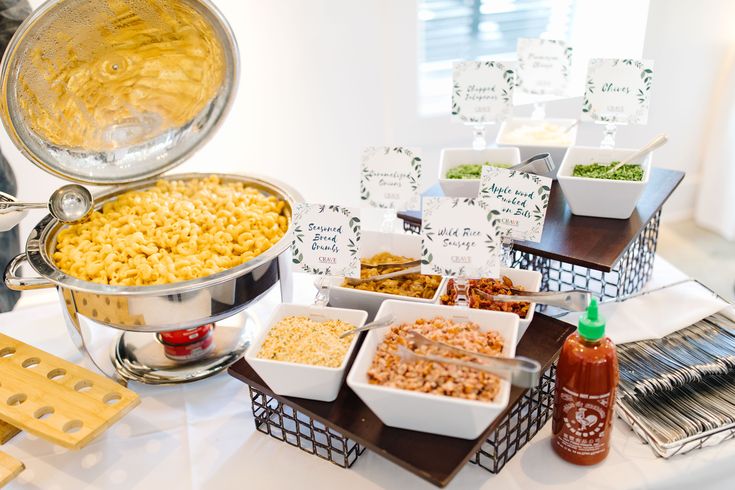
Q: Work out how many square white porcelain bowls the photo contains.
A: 7